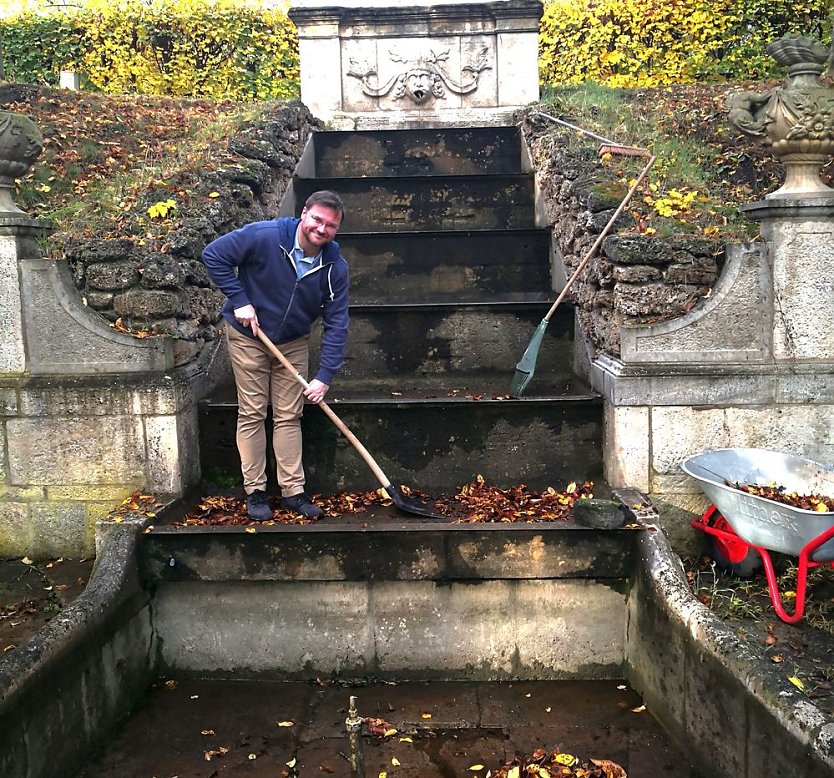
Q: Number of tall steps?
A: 6